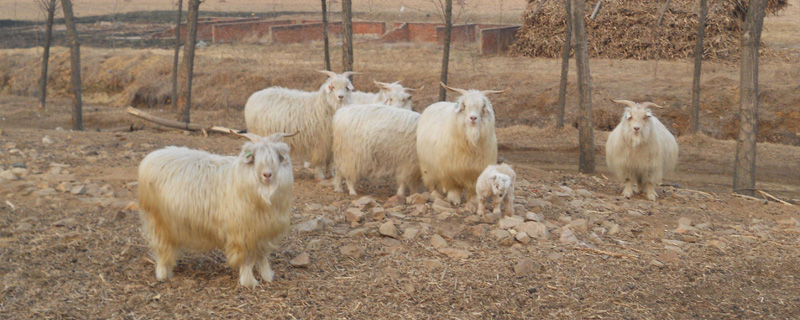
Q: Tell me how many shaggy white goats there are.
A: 7